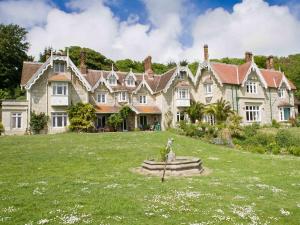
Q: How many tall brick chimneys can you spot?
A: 5